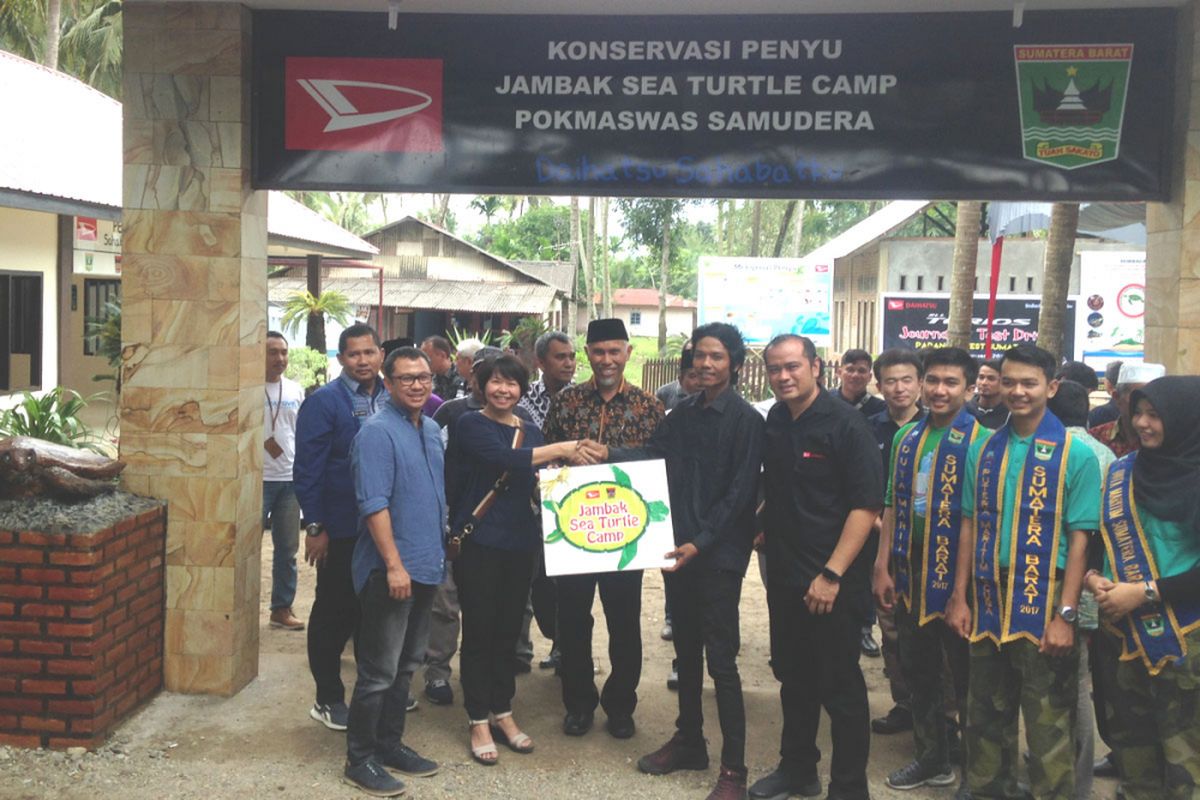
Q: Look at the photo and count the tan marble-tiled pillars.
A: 2